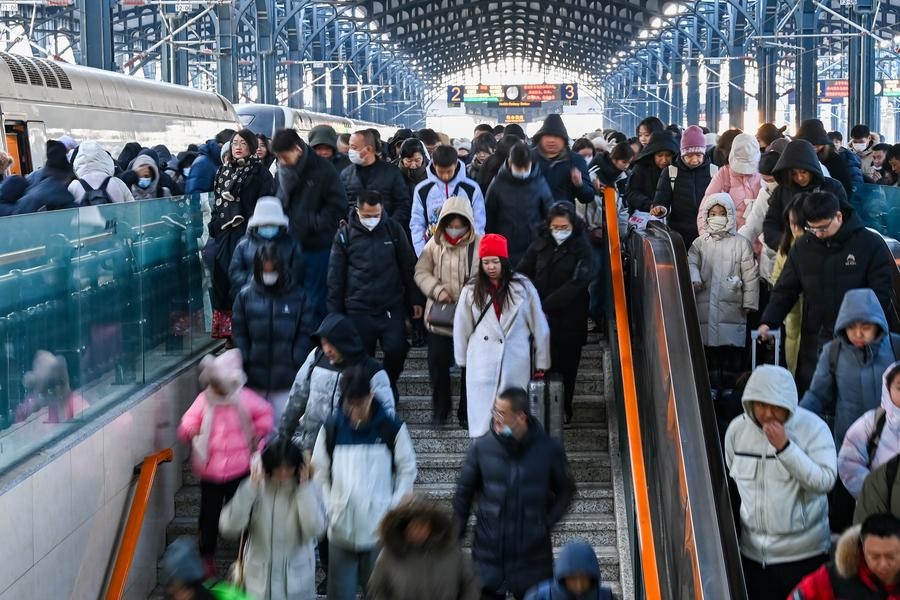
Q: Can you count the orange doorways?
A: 1